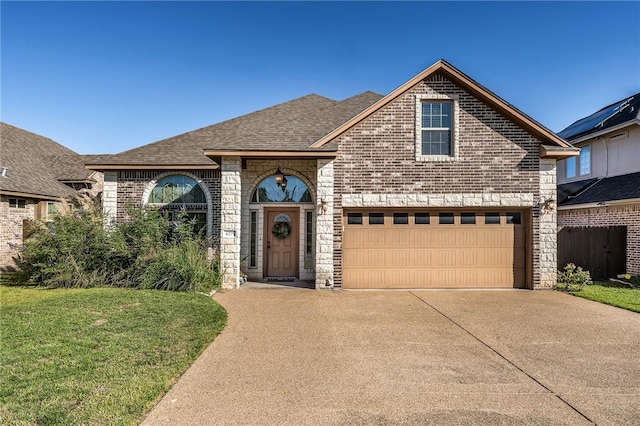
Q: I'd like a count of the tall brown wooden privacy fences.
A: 1